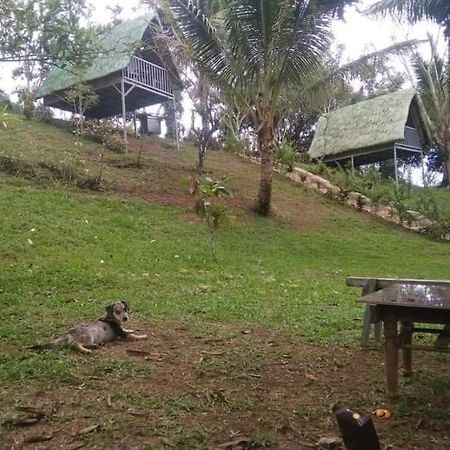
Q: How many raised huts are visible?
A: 2